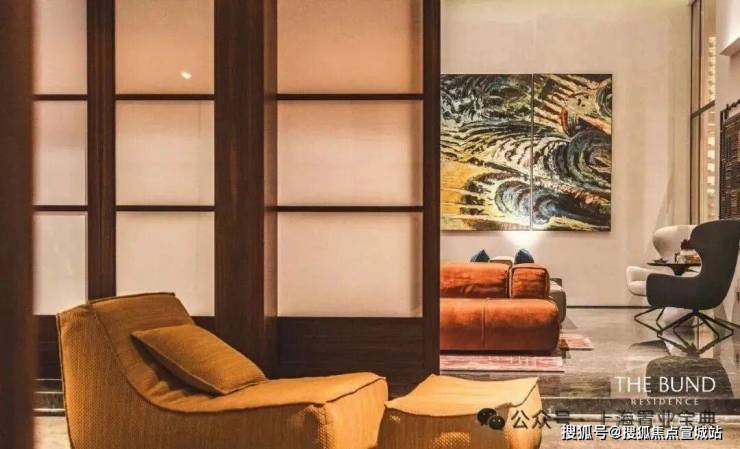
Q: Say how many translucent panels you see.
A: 9